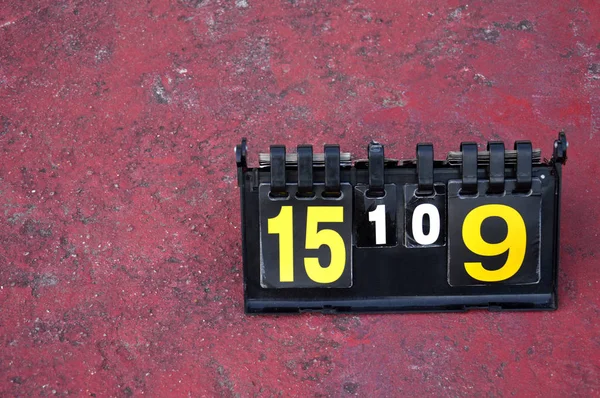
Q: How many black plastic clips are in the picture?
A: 8